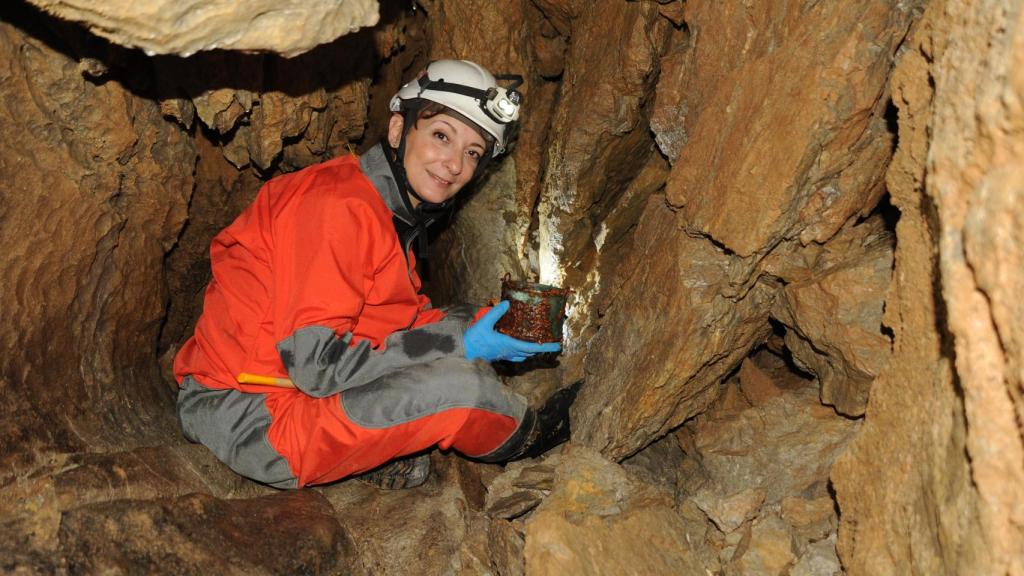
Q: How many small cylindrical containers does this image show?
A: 1